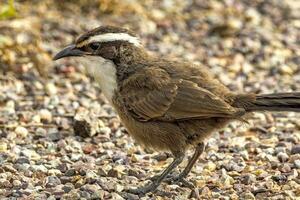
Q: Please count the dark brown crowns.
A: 1